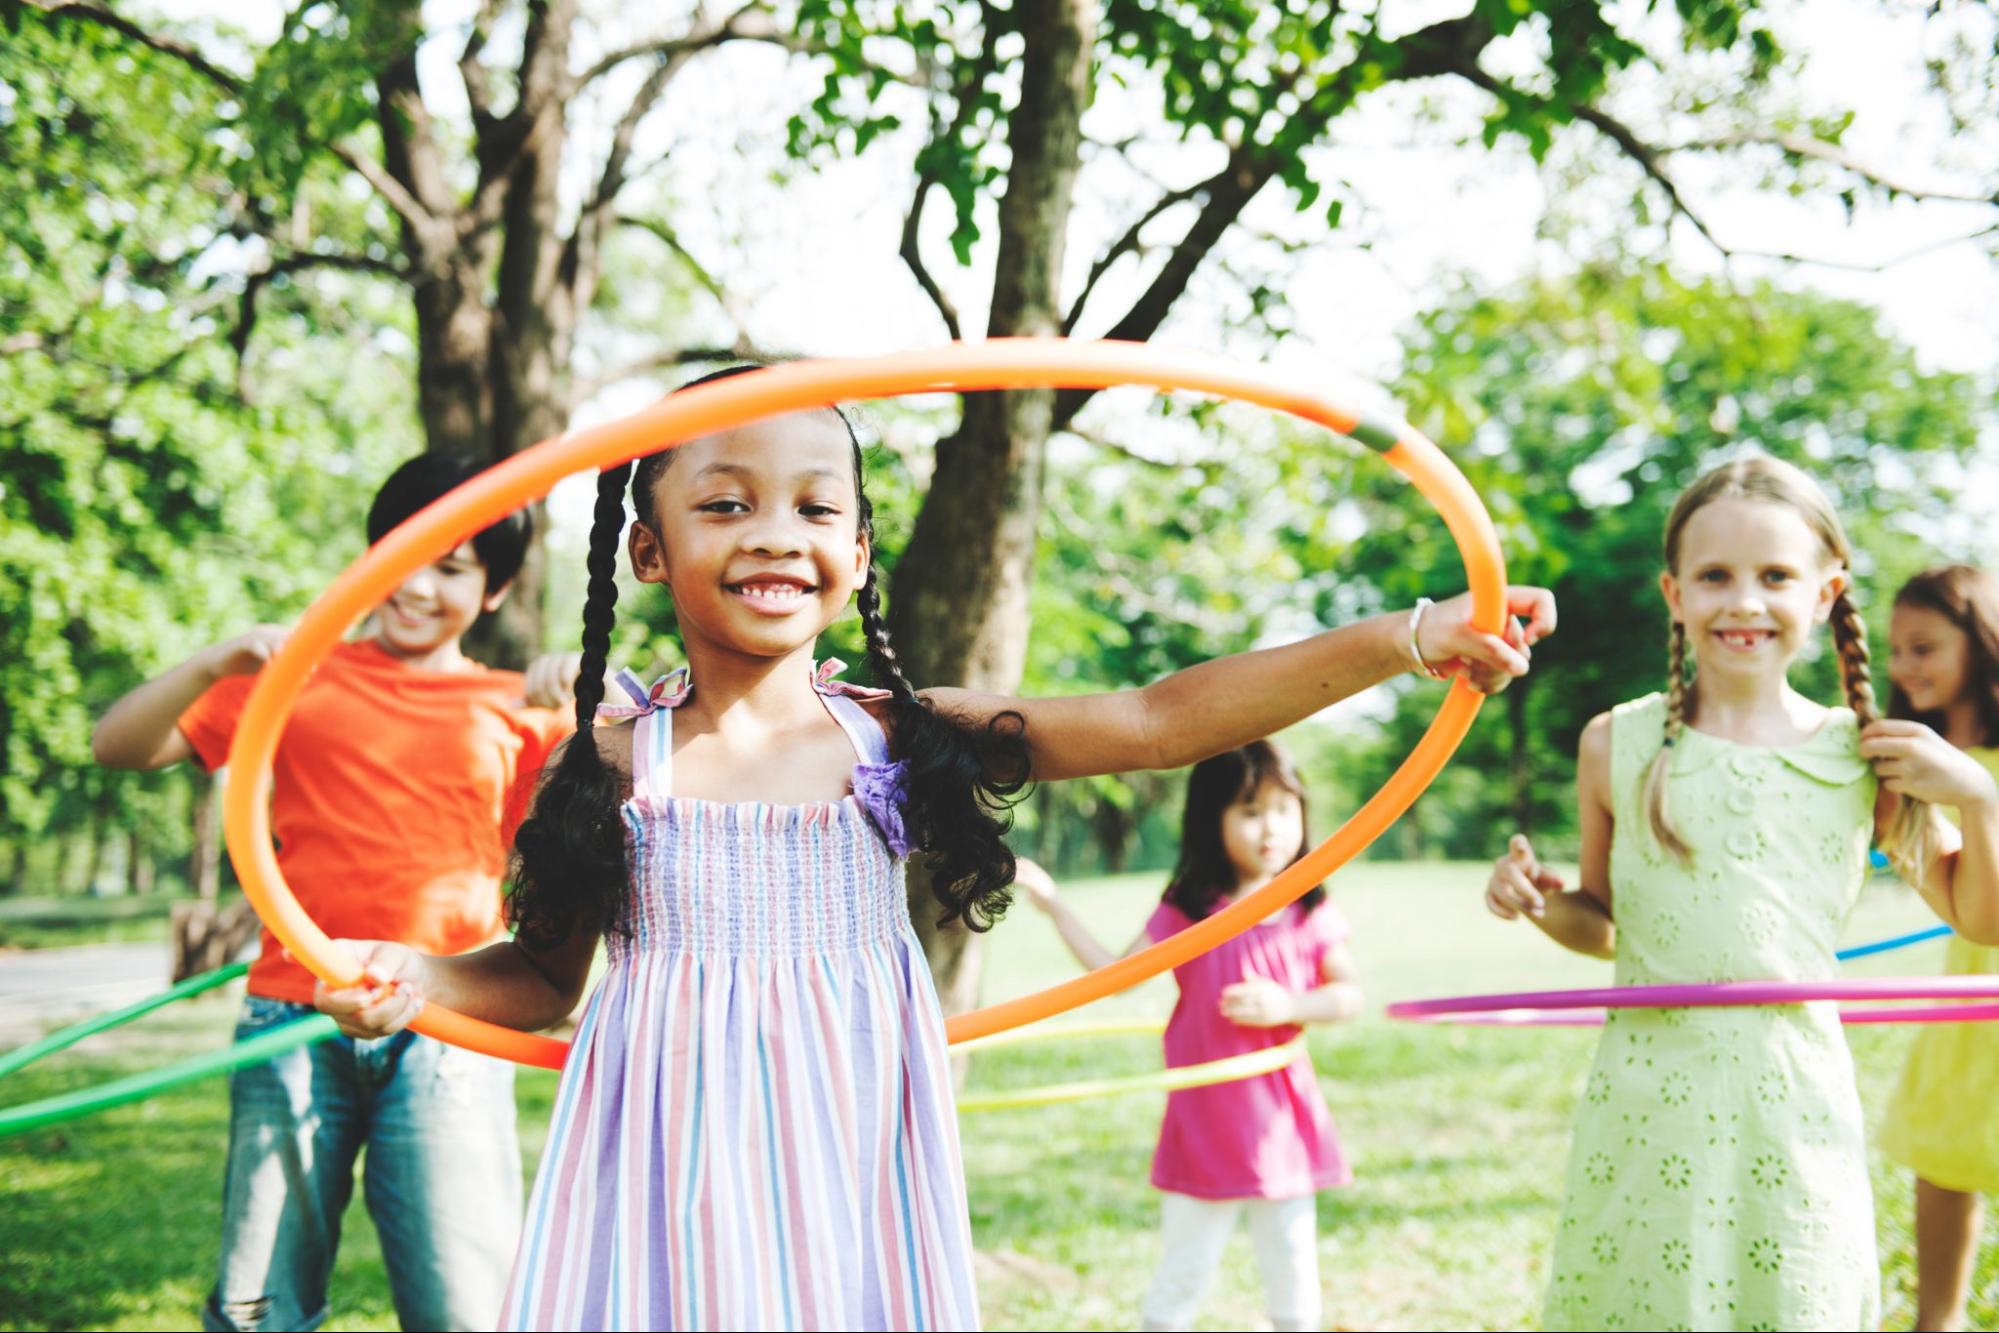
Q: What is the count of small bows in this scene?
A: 2